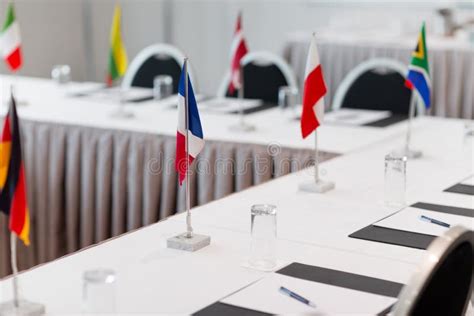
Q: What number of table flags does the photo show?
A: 7